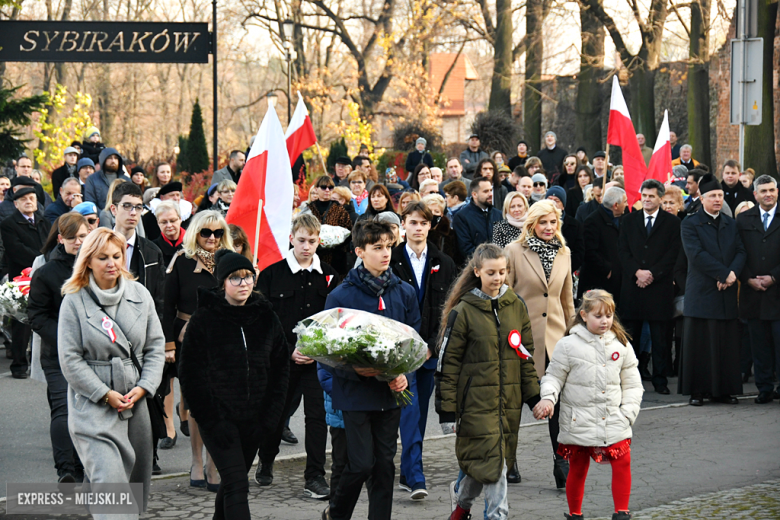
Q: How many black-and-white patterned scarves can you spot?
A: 1